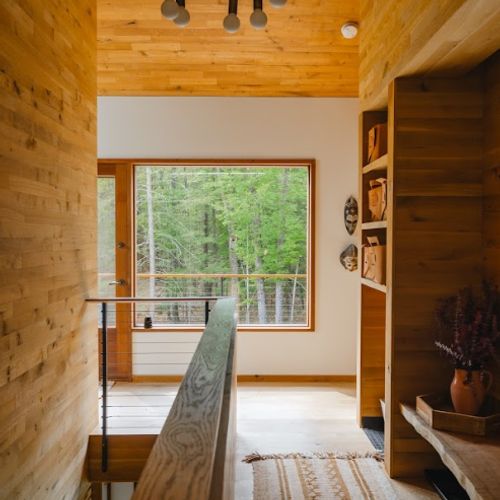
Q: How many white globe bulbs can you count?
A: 5